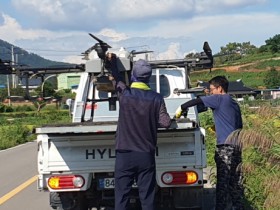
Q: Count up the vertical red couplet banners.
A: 0